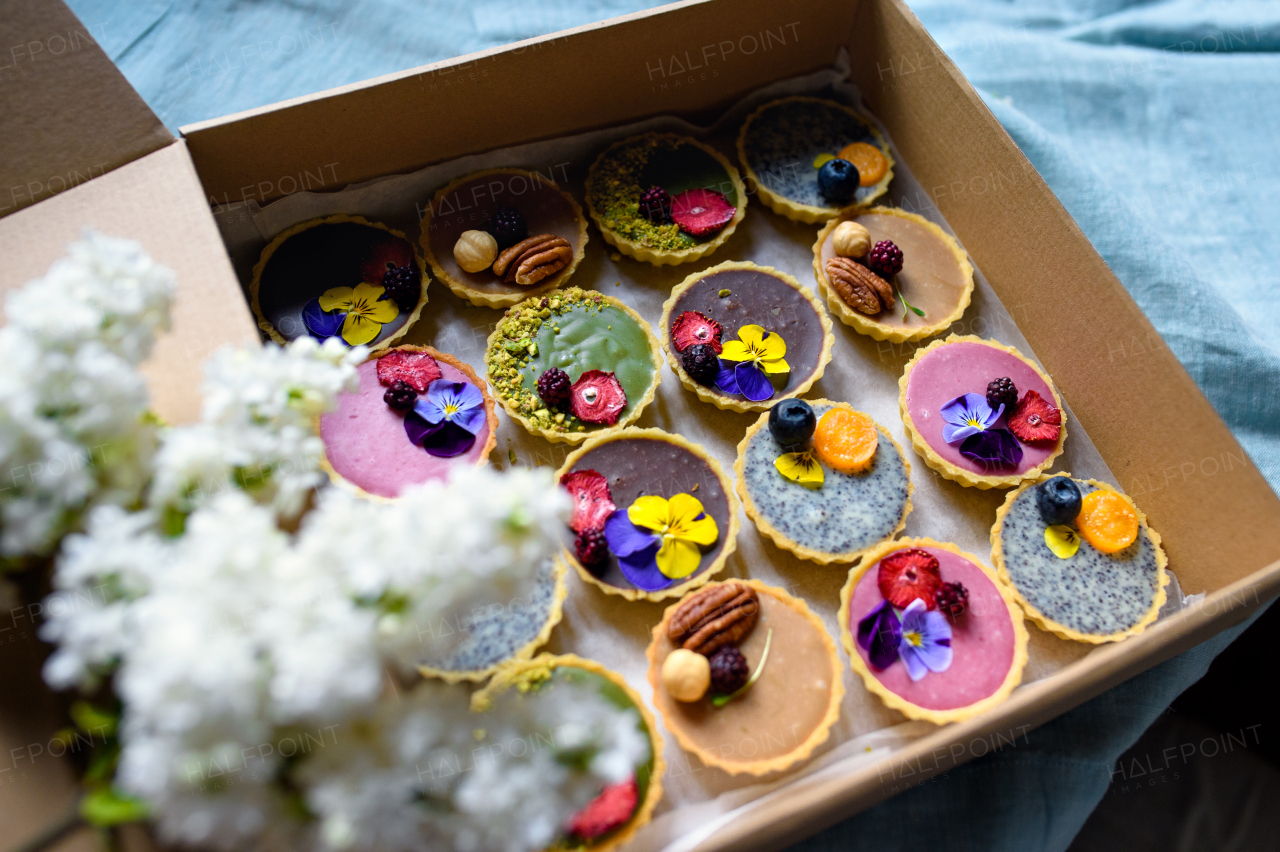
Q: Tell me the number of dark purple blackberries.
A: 11